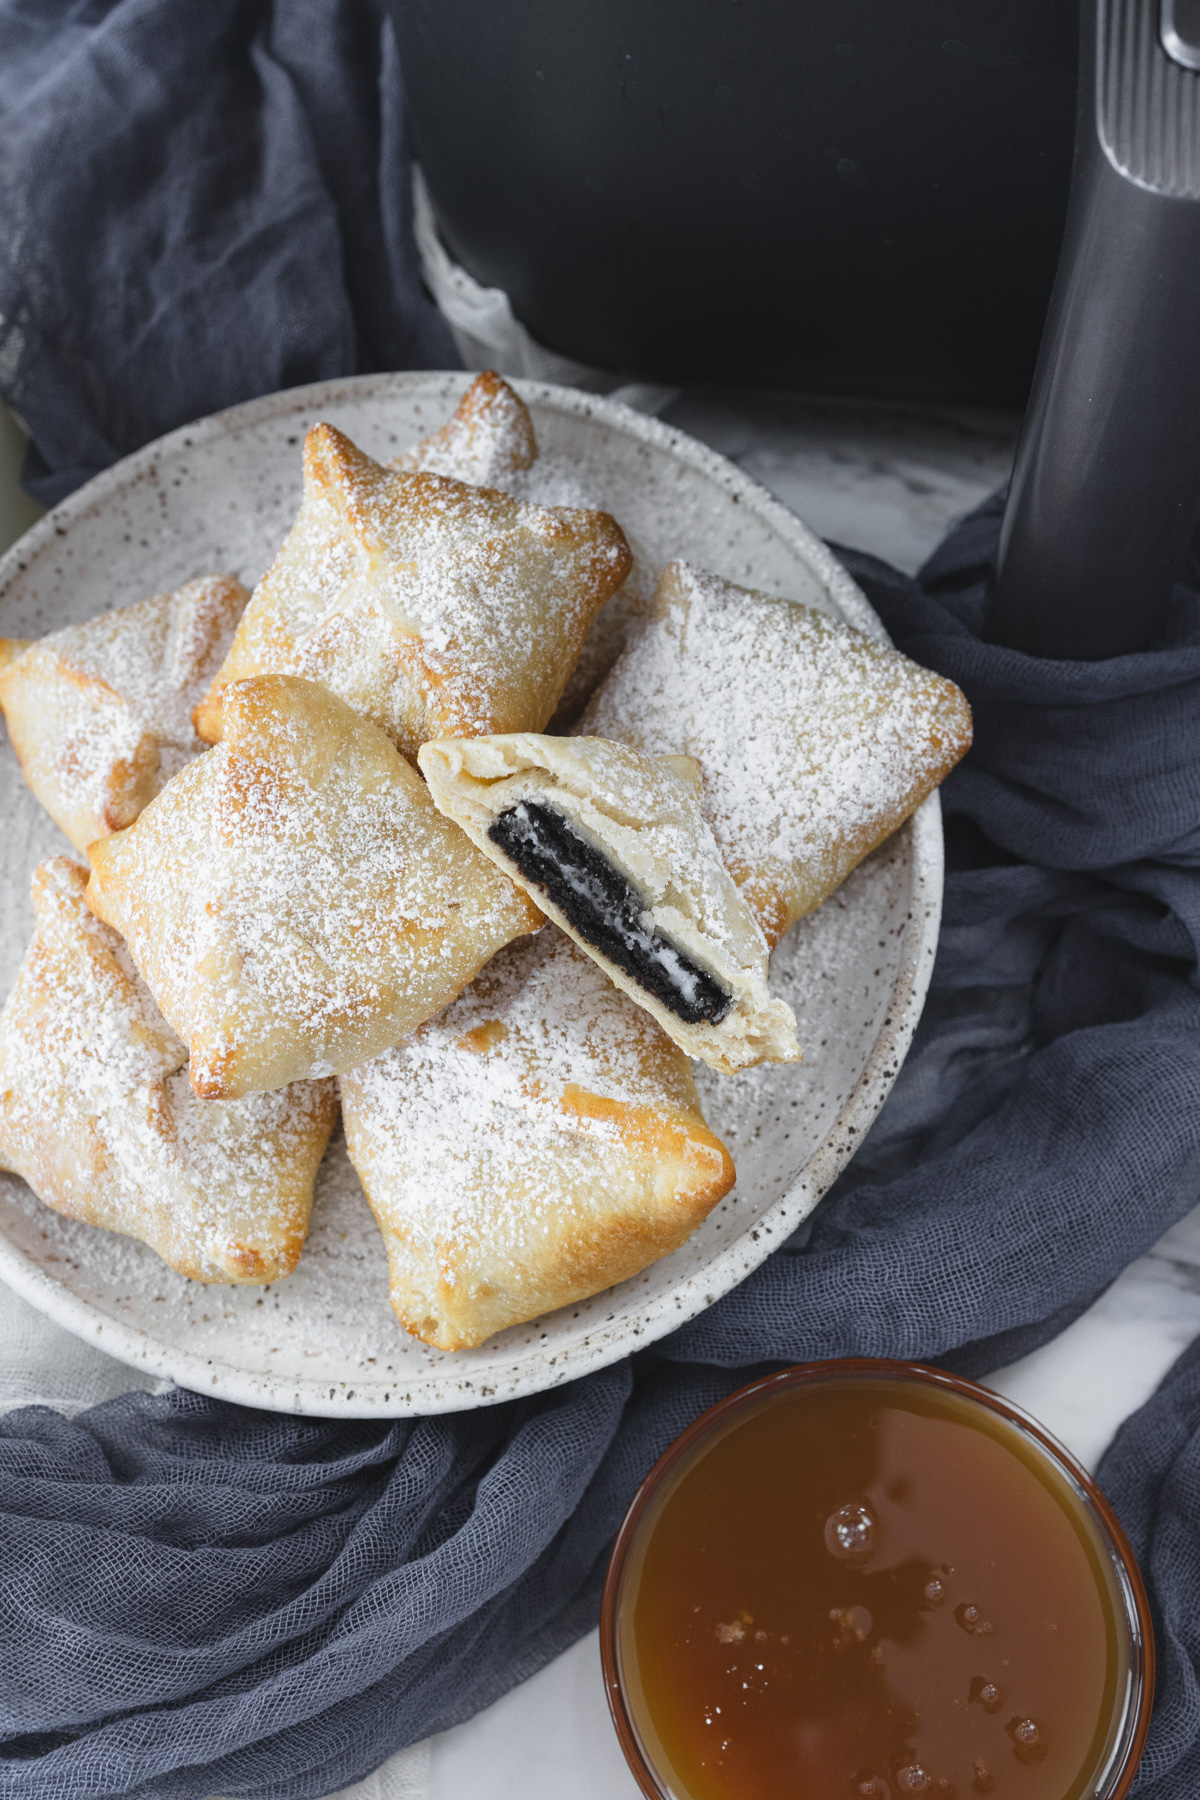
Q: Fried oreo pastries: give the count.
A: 8